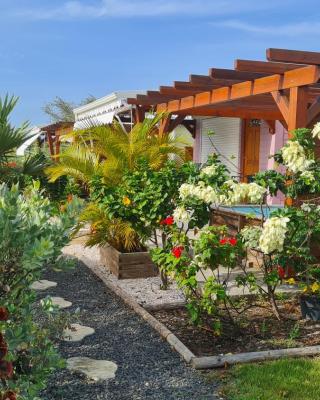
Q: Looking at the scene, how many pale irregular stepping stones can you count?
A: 4